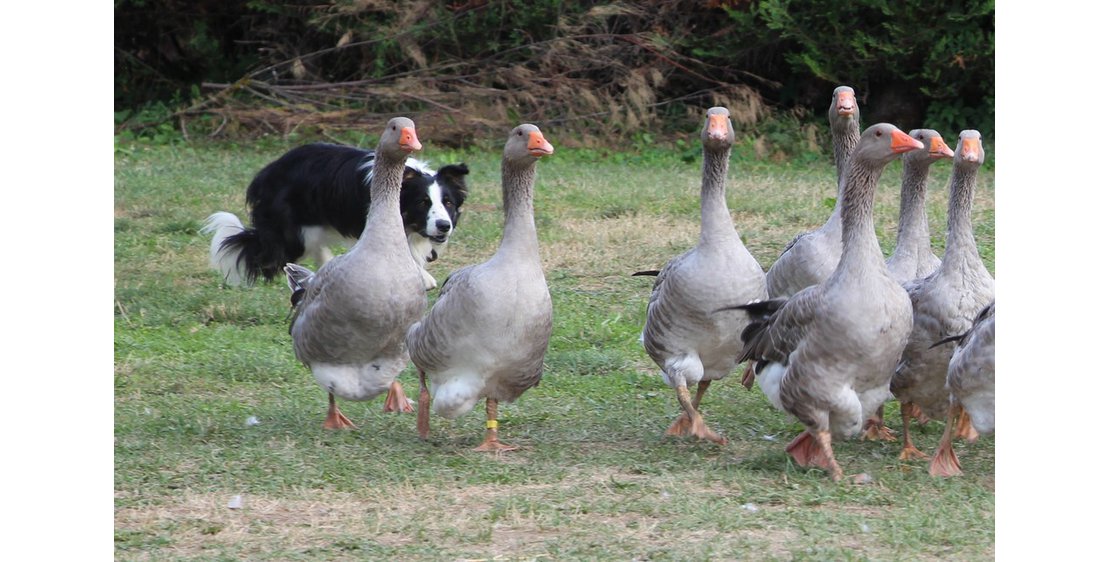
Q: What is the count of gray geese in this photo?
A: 8